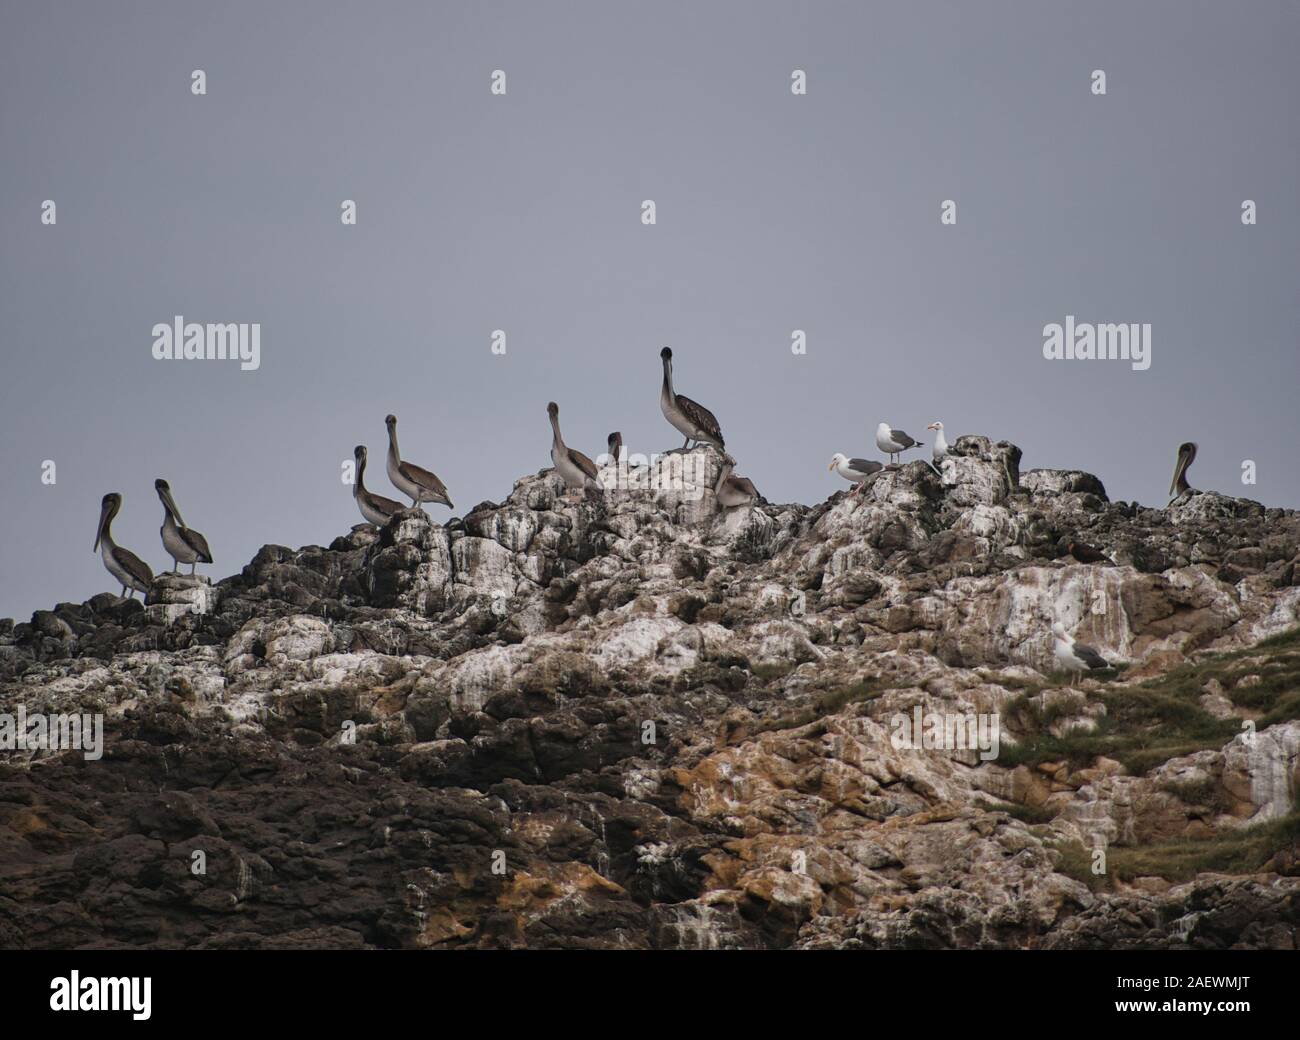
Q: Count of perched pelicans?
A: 9